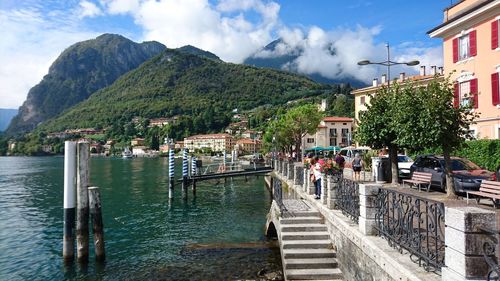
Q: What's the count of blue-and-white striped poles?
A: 3